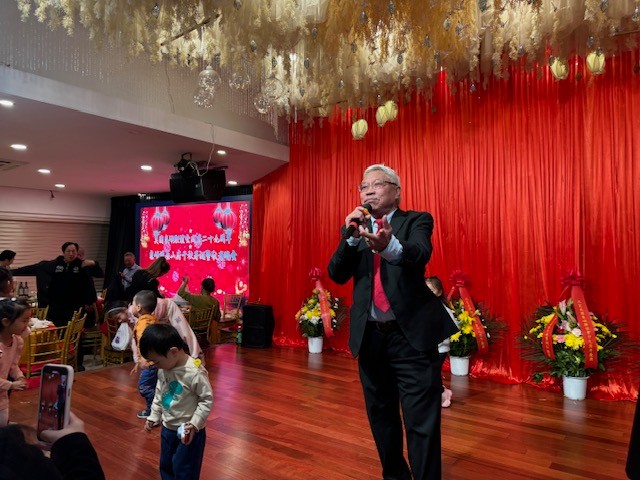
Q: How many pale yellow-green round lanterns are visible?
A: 5